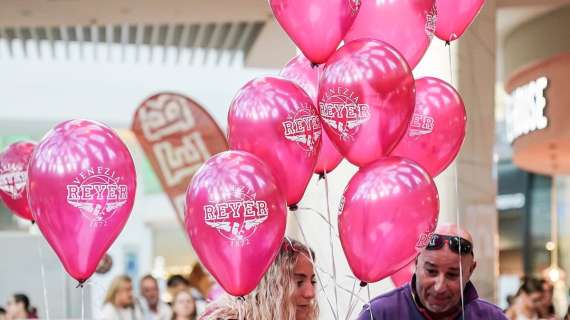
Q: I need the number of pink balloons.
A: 12